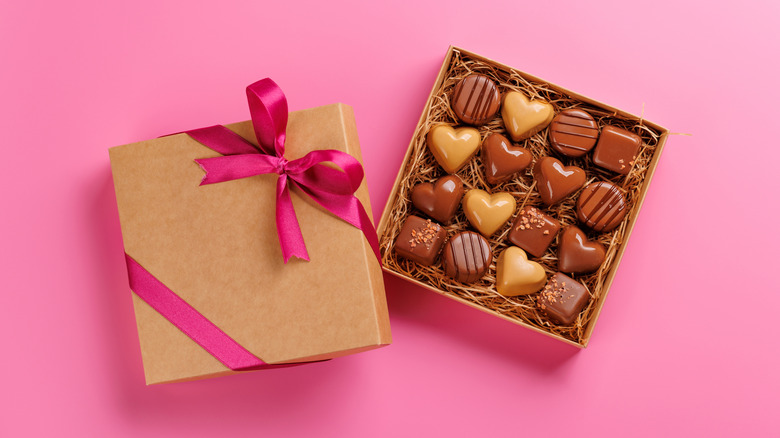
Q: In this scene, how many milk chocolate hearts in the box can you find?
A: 4